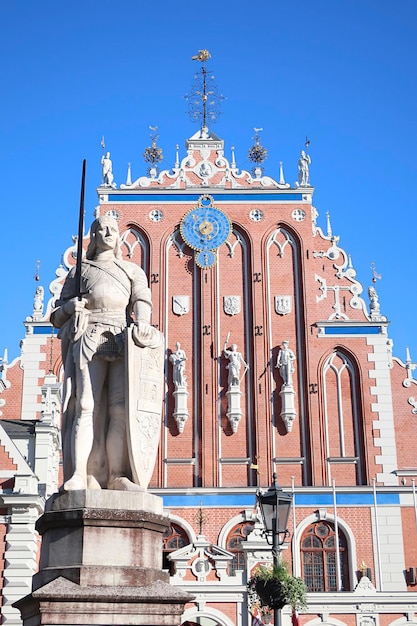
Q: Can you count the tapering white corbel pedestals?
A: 3